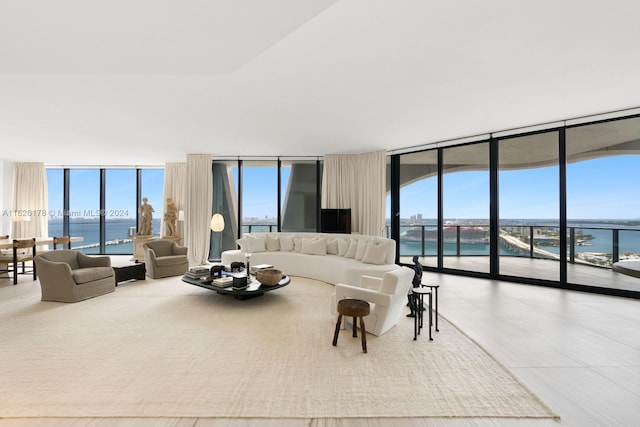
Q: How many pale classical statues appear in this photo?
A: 2